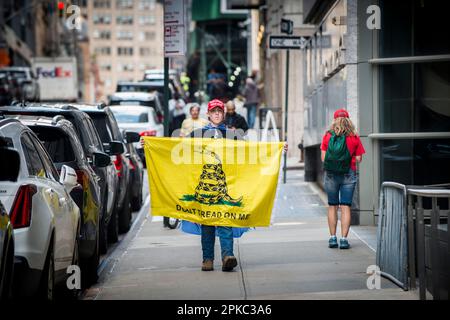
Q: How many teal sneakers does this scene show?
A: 2